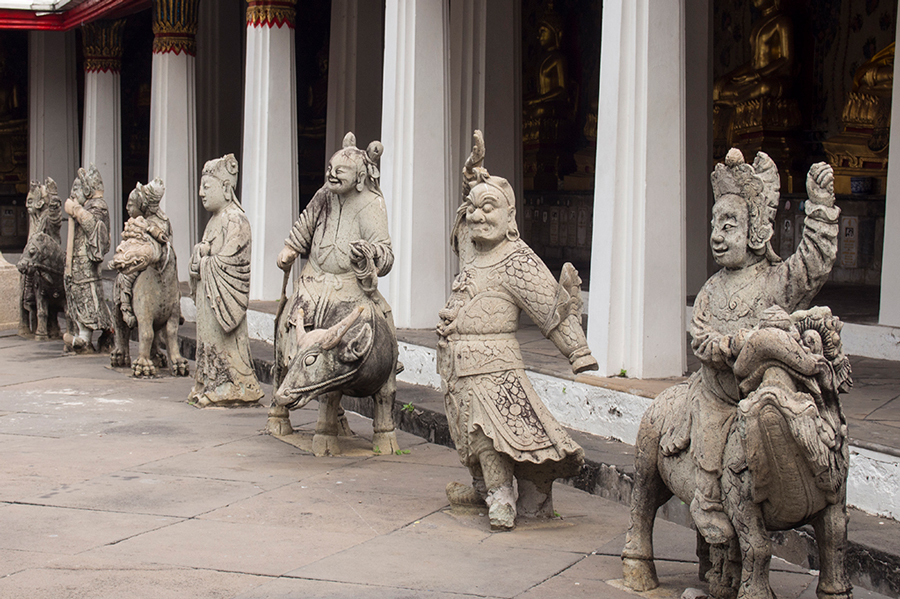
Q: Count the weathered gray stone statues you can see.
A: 7